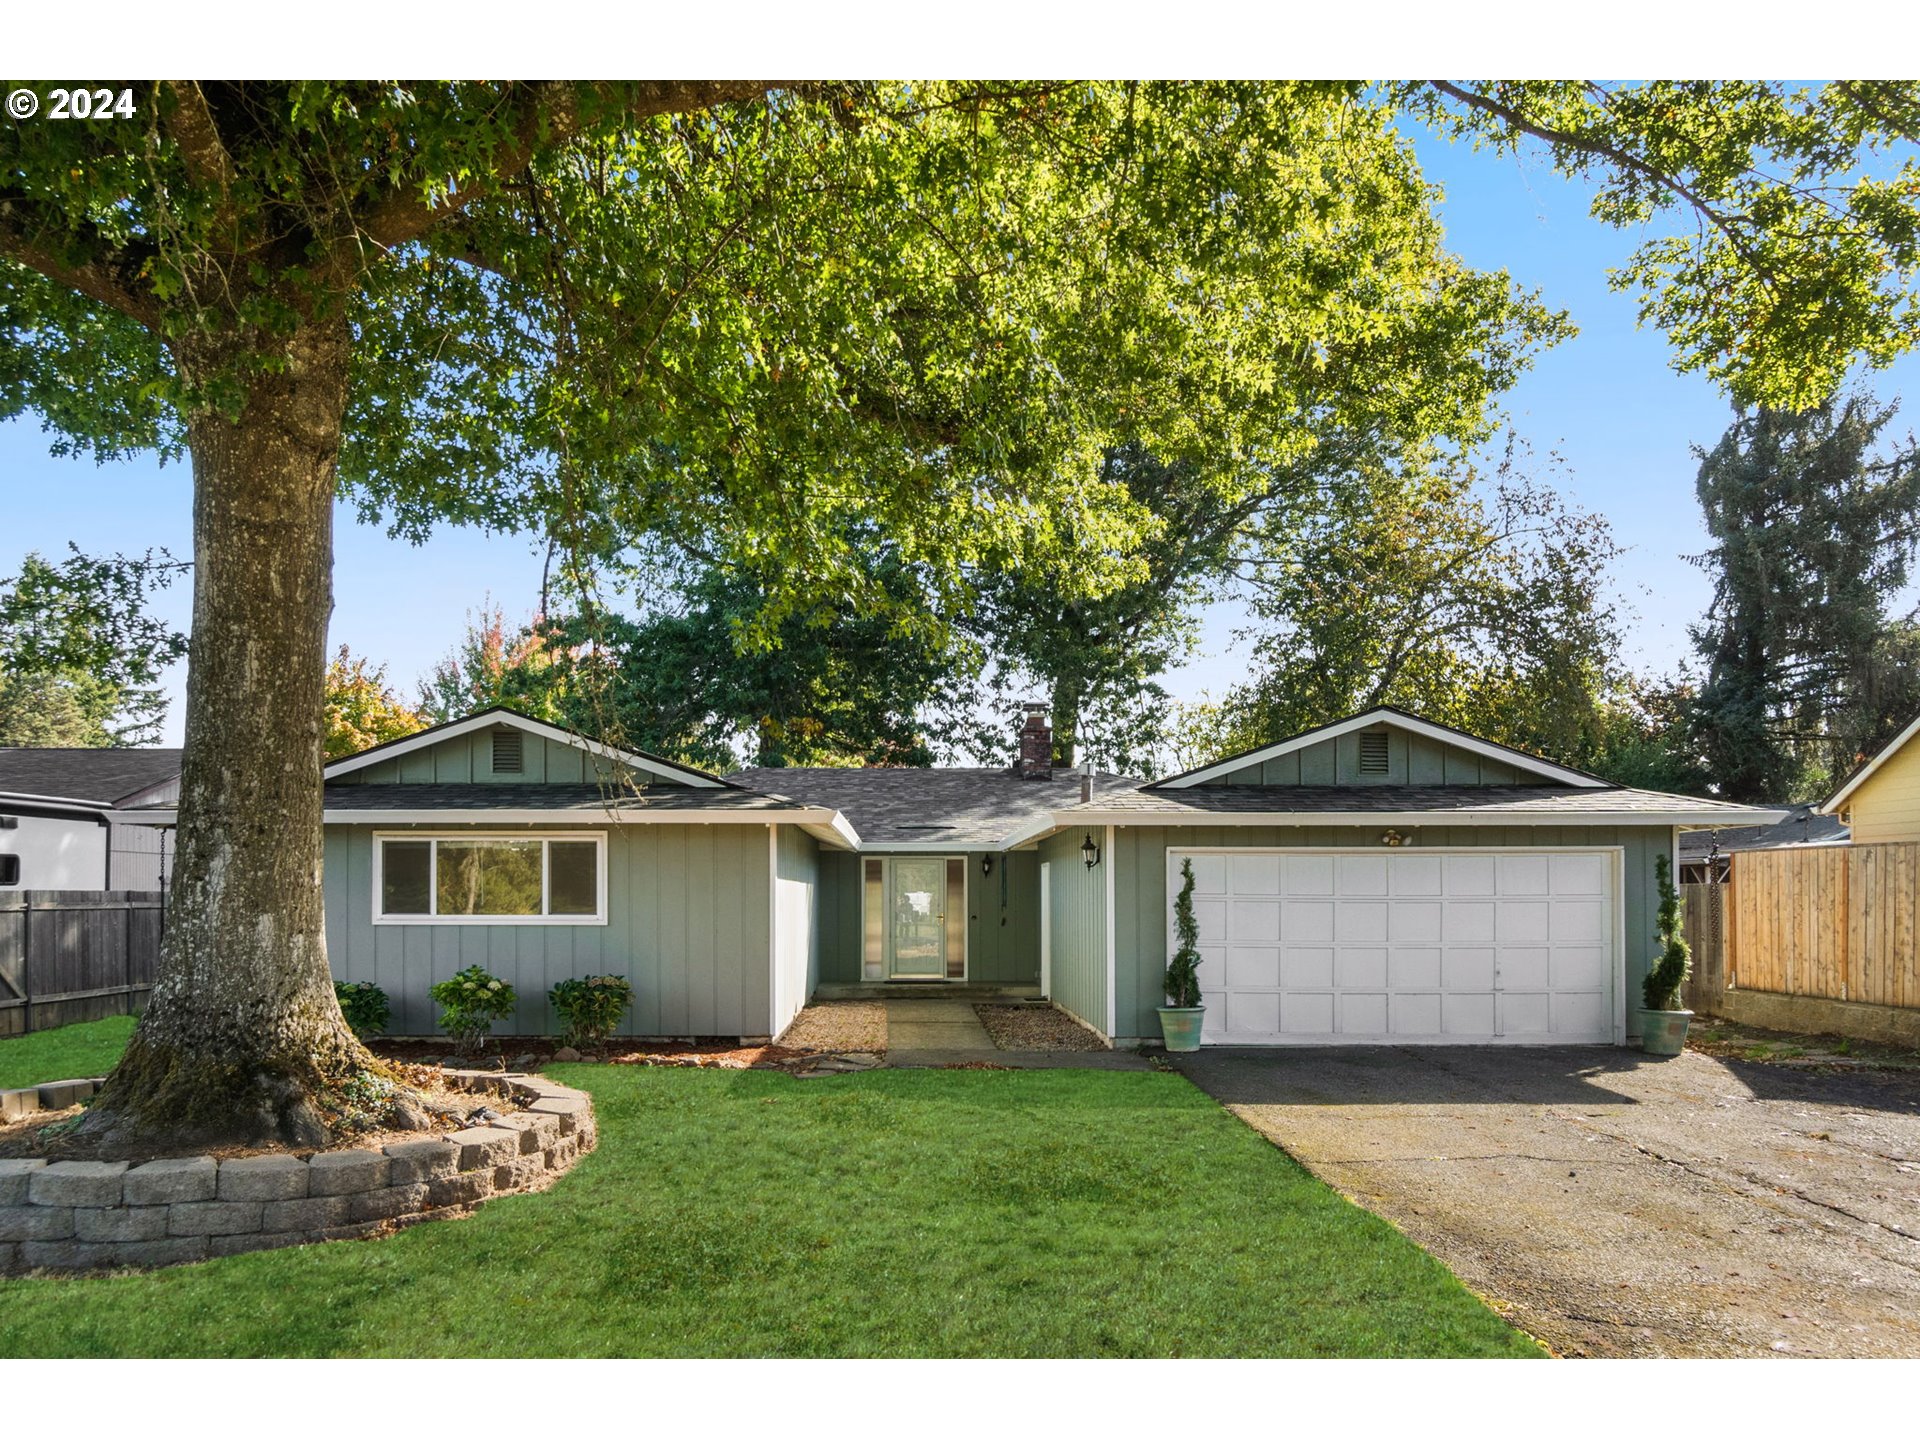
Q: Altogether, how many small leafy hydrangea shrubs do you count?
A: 3